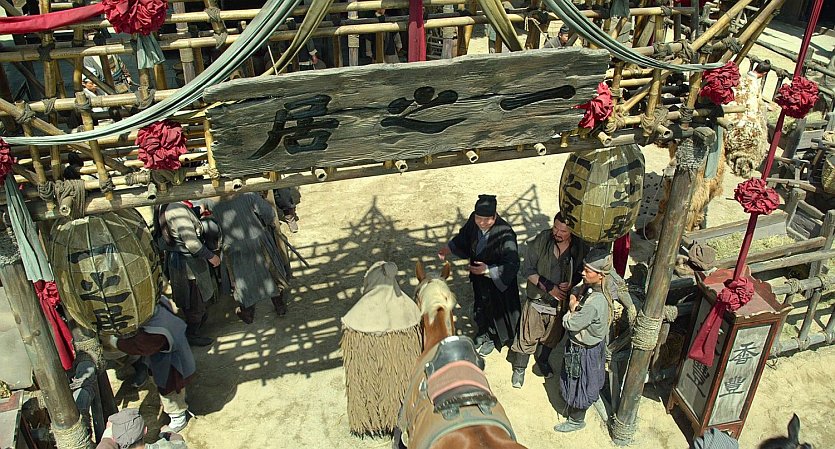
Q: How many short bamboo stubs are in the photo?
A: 9